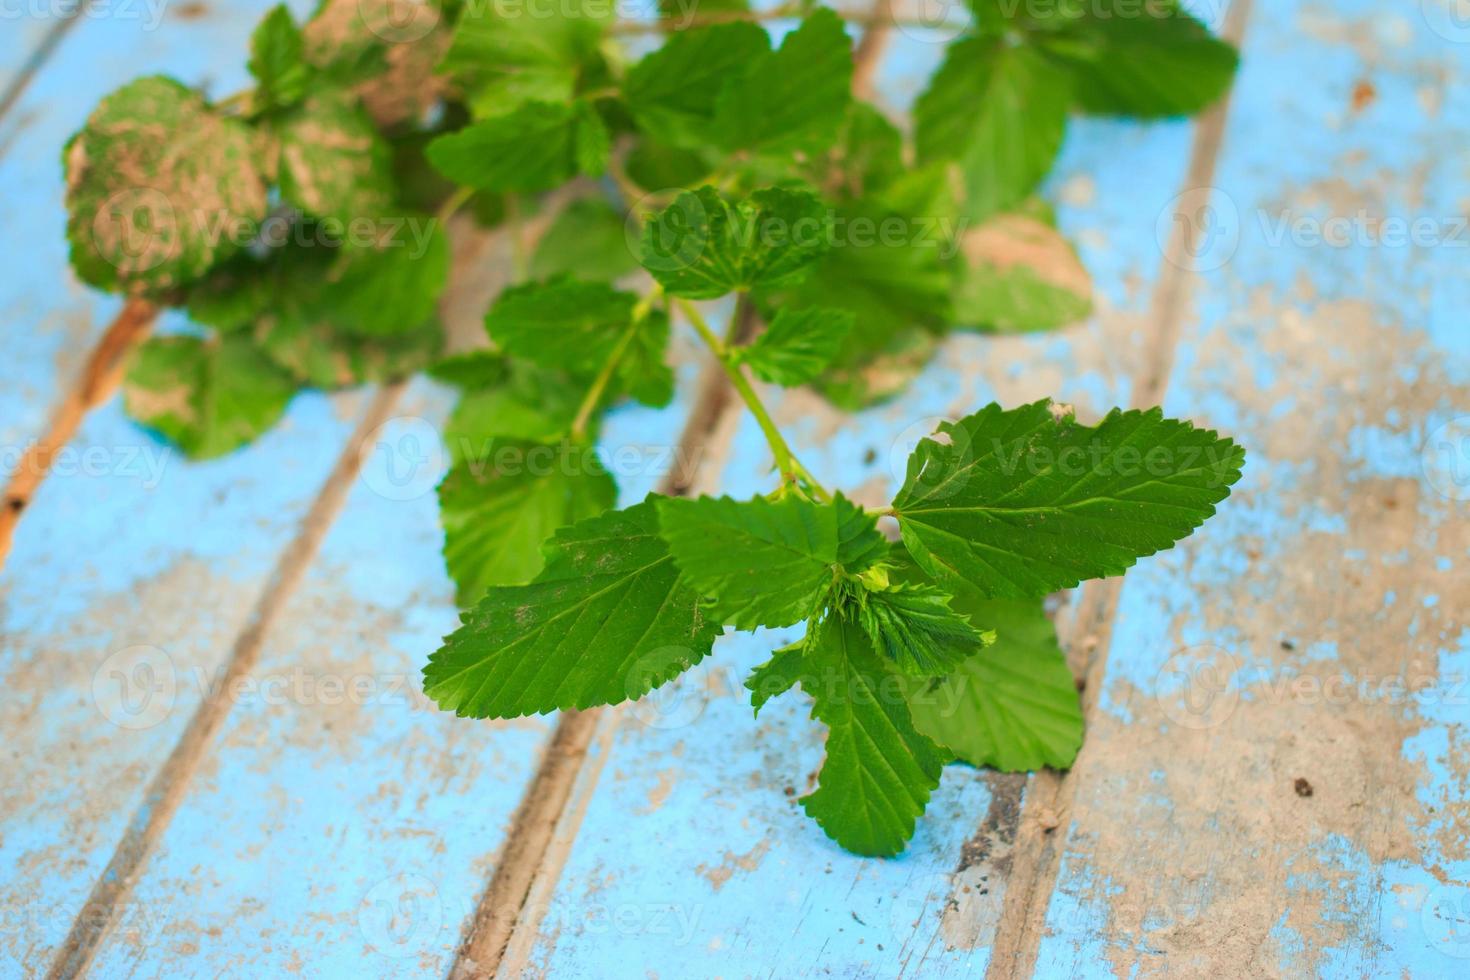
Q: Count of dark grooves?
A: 5